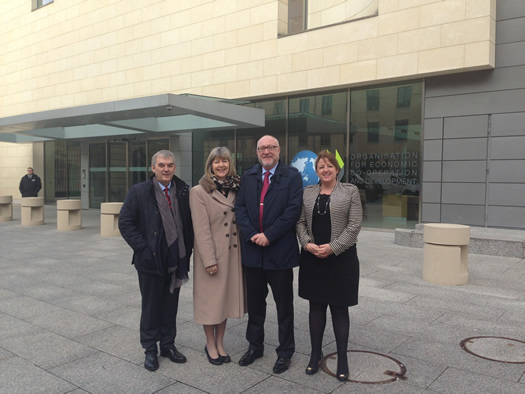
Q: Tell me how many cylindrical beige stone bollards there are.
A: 5